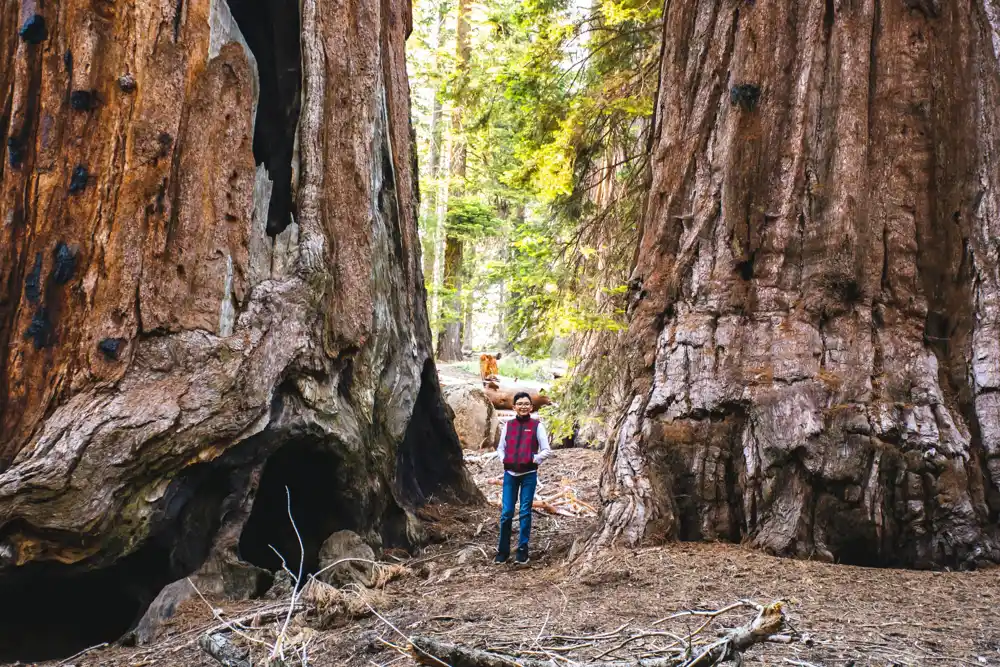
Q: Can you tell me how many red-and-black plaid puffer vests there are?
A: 1